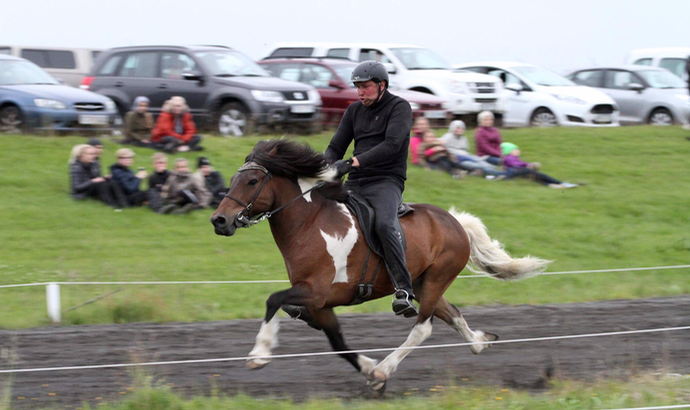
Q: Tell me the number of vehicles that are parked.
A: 8